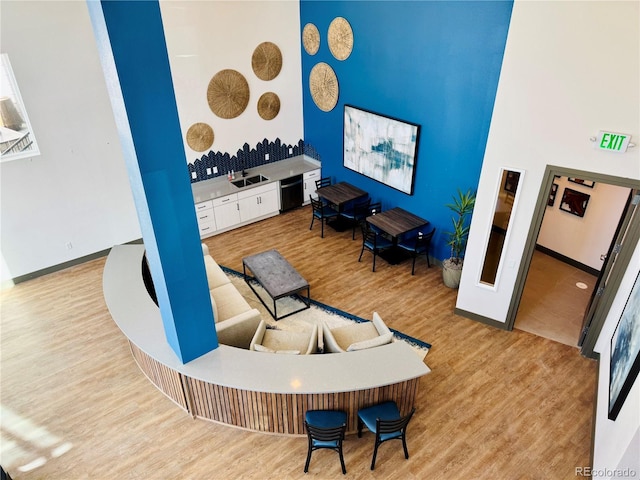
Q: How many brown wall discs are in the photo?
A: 7